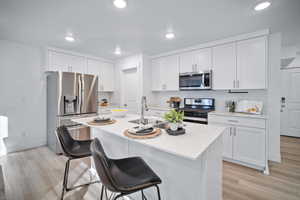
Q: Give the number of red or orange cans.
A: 0